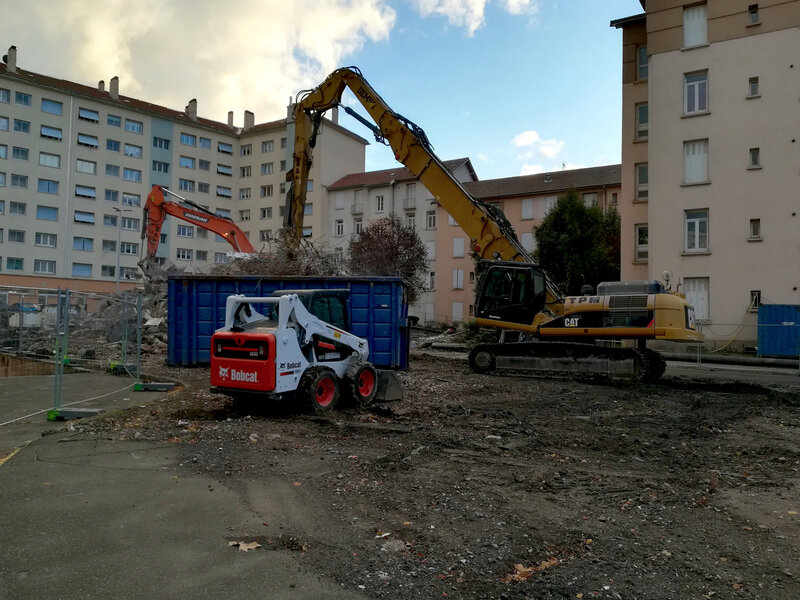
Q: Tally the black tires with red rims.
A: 2